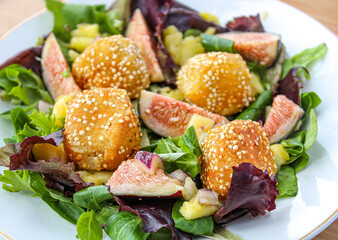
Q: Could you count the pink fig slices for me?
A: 6